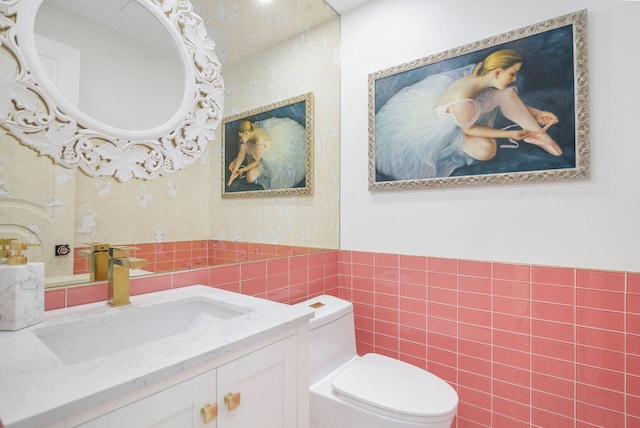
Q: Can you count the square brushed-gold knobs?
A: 2